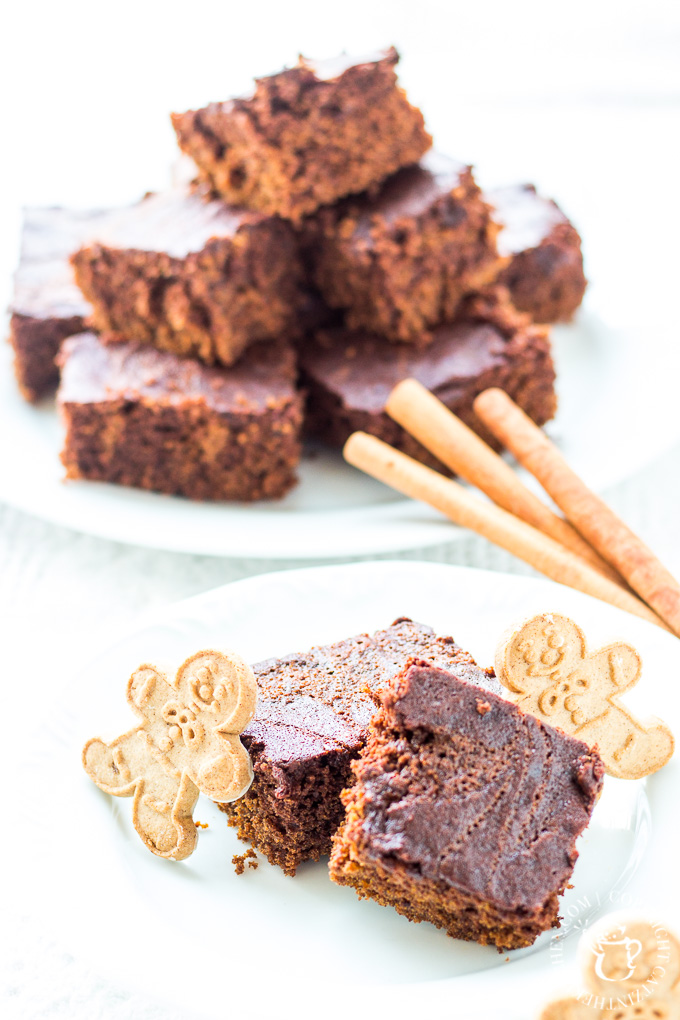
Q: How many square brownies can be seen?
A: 9